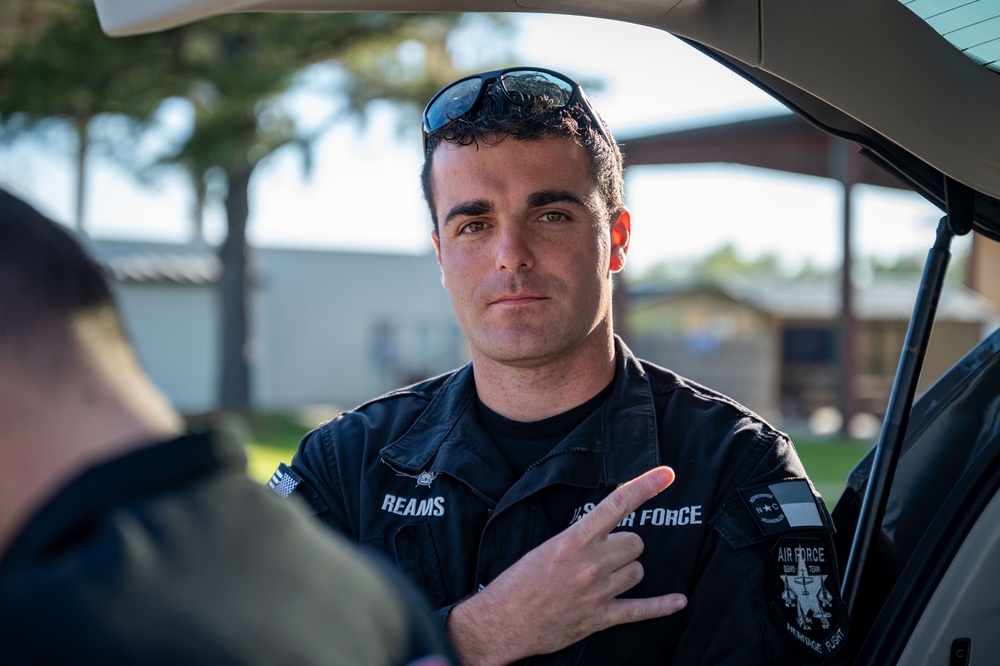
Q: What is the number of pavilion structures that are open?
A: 1